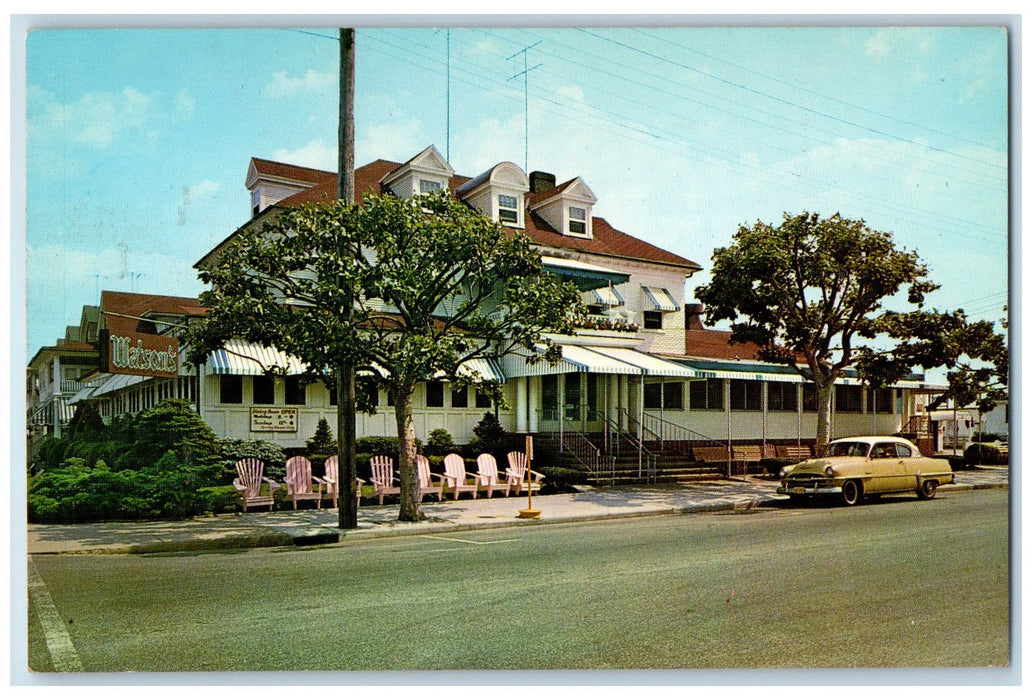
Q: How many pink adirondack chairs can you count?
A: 8